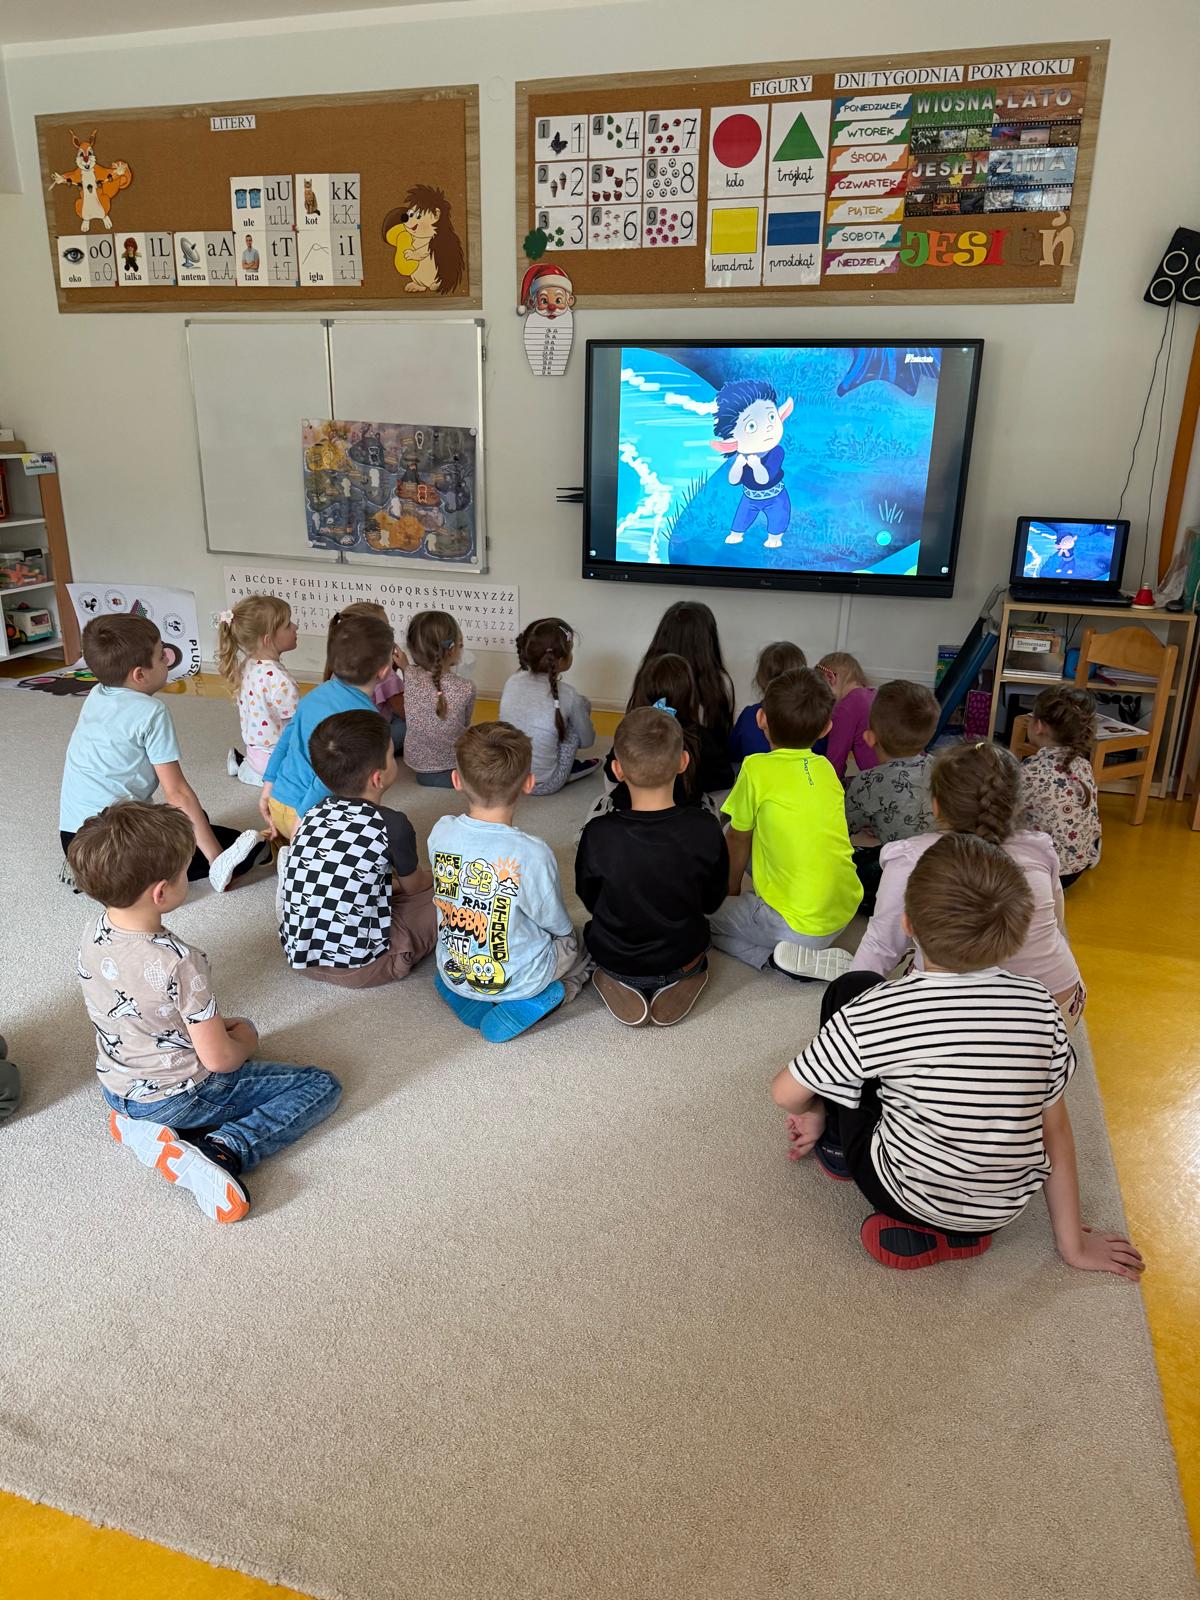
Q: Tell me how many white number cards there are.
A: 9